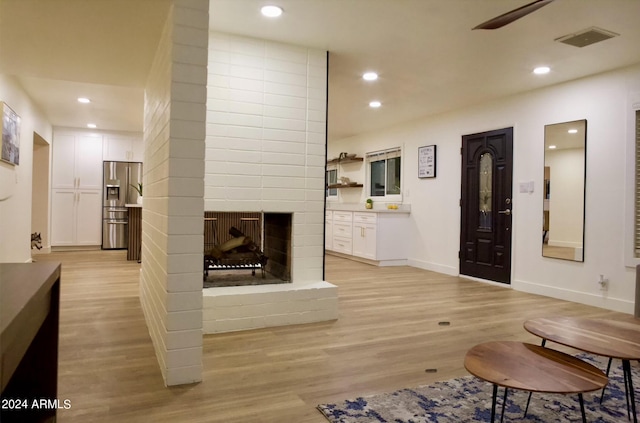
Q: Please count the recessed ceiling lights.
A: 6